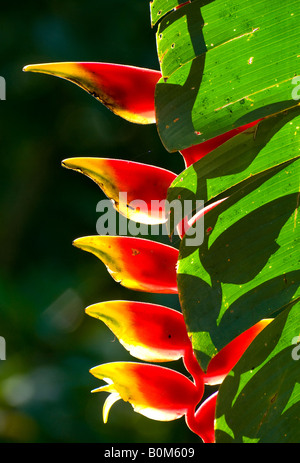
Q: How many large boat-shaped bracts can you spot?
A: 5